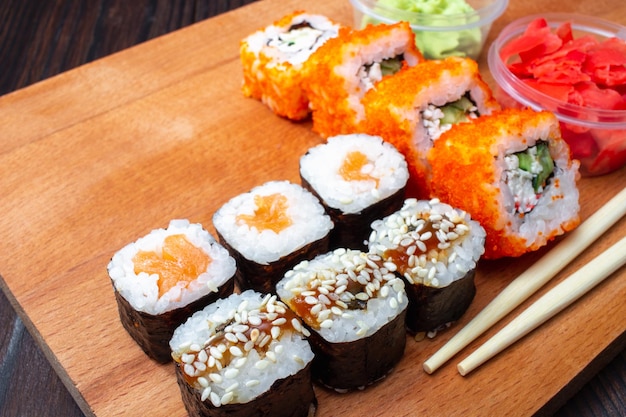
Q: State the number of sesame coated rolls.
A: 3